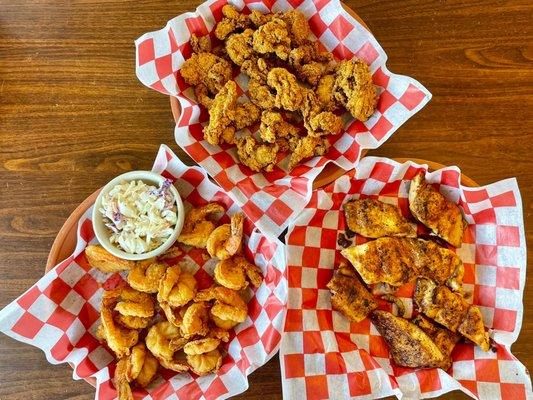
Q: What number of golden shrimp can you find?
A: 13